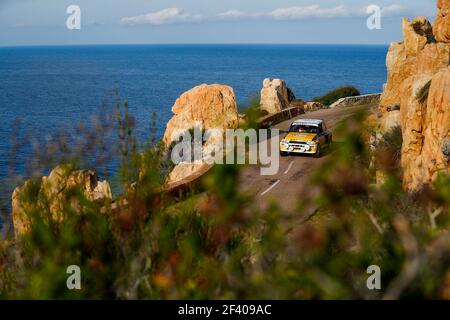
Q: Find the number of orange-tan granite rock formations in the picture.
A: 4